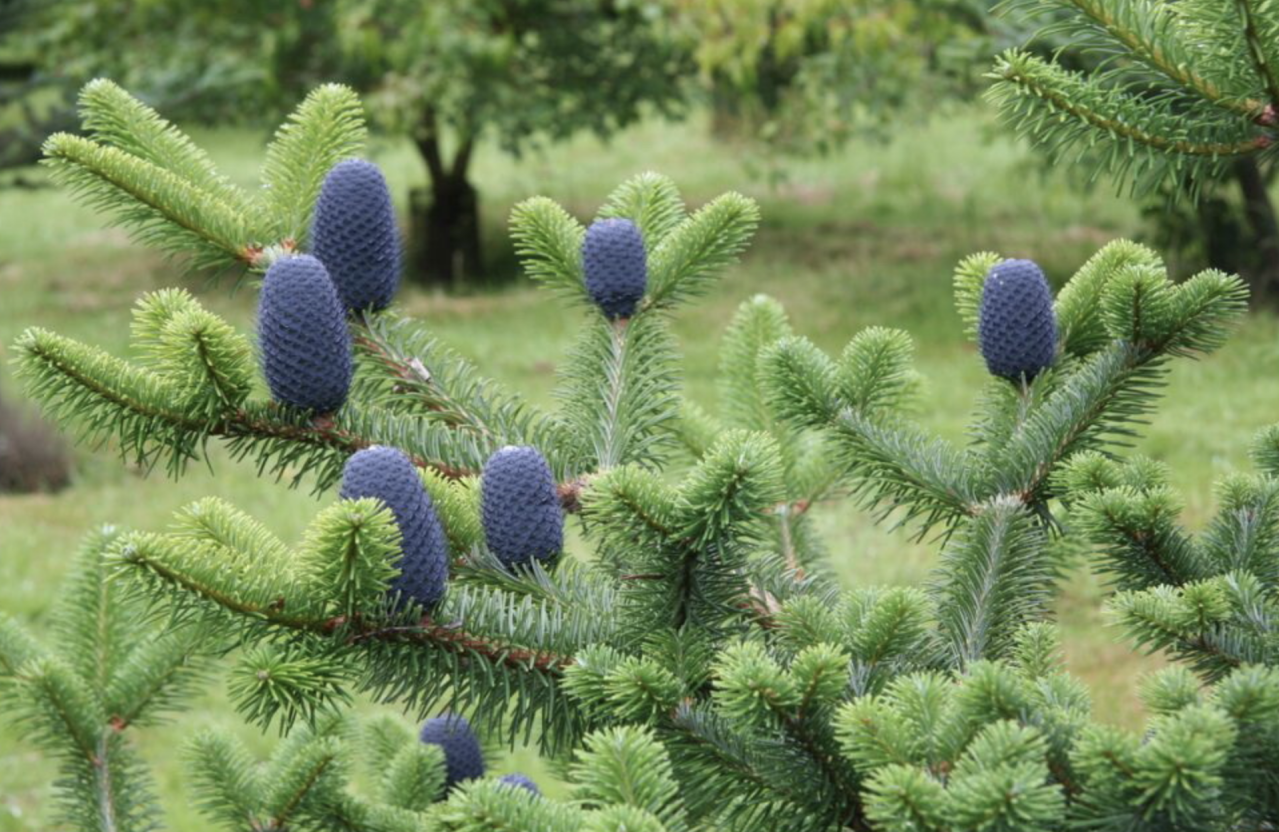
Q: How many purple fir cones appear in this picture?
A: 8